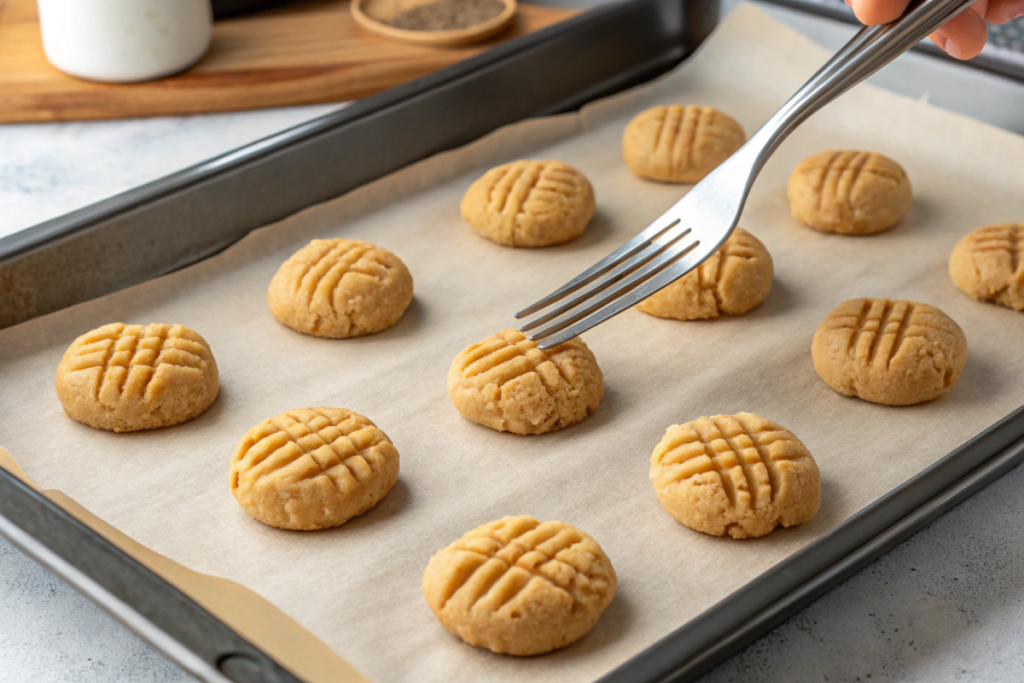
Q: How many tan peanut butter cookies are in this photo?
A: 12